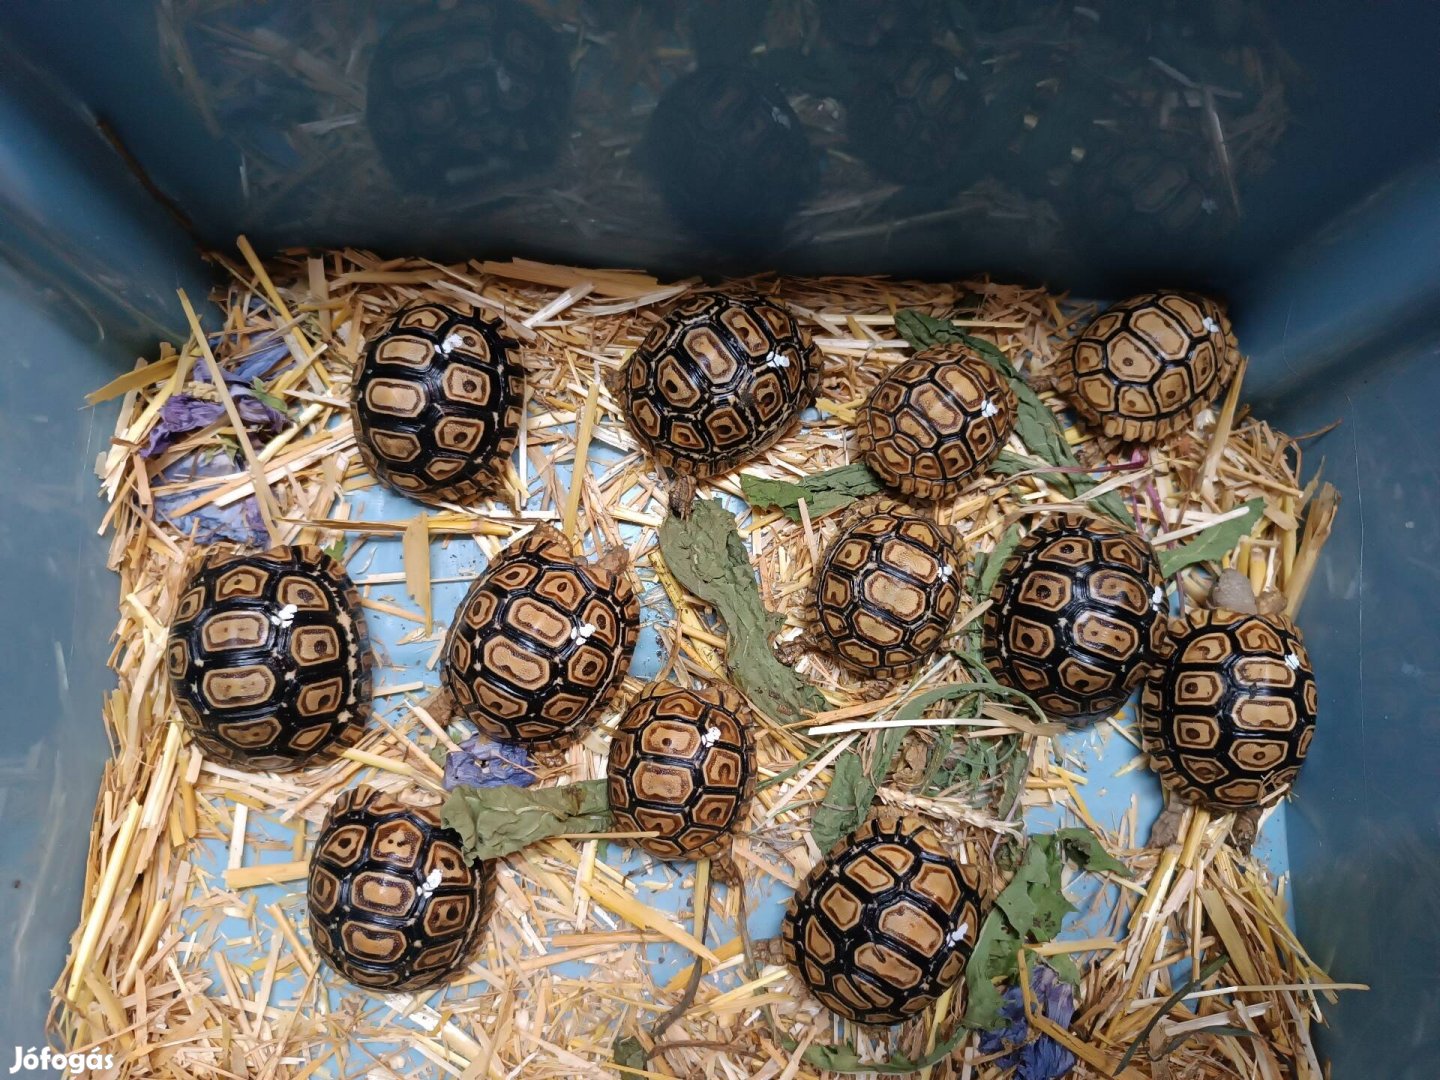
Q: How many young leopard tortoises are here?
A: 12